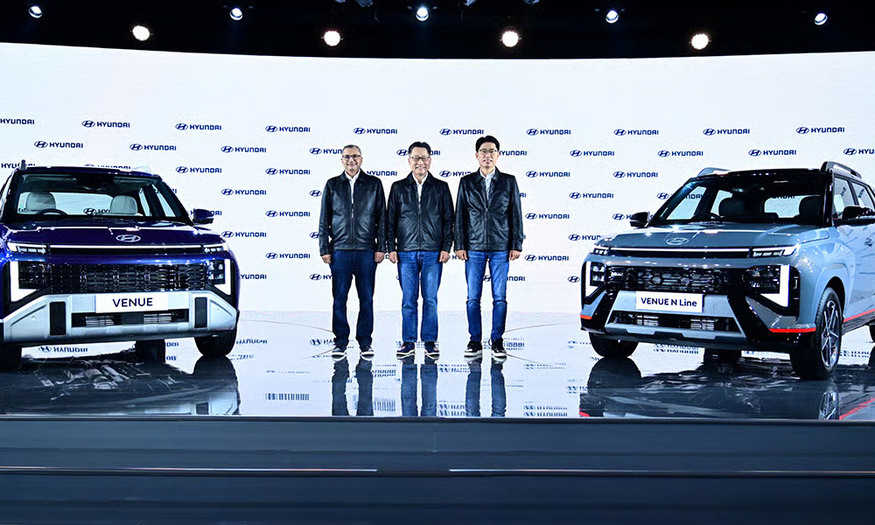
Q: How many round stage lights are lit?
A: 9